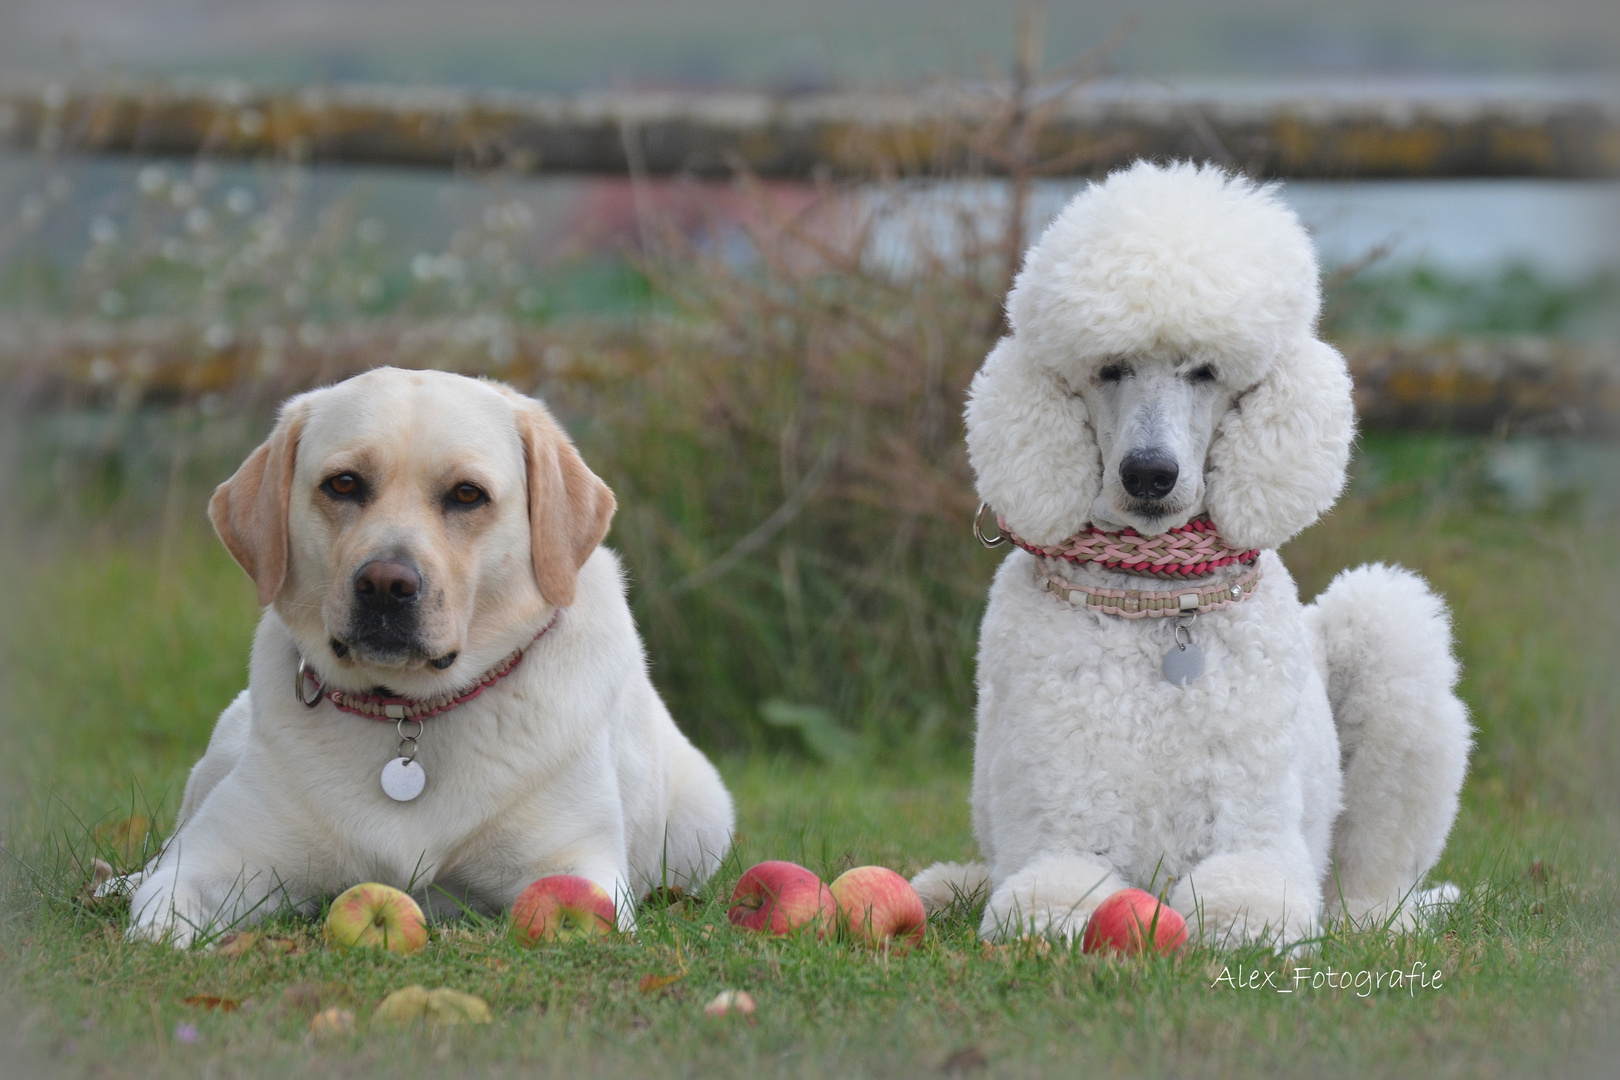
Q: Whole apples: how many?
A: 5